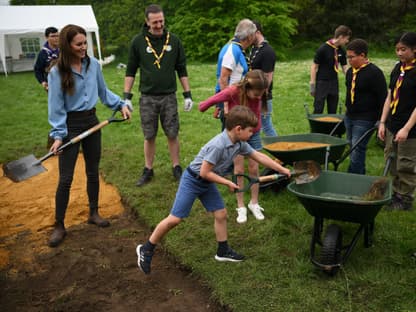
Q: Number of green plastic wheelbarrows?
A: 3